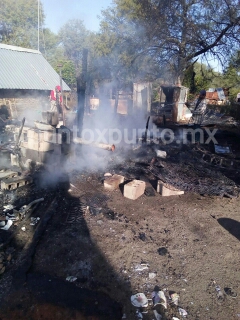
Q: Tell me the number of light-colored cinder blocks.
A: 3